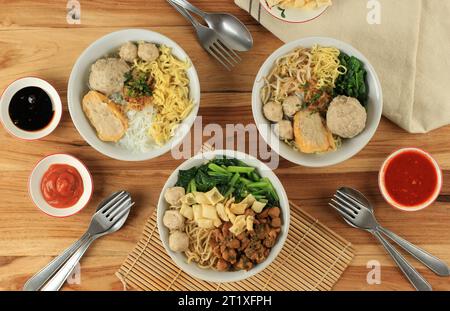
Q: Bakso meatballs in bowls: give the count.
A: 10